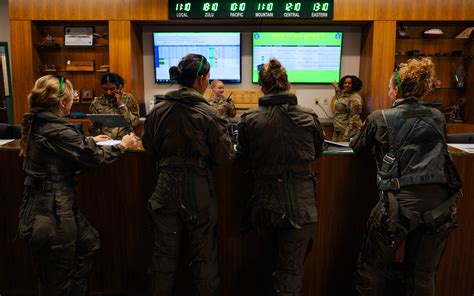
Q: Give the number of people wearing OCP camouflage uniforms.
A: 3